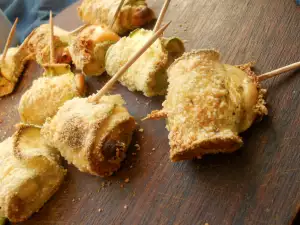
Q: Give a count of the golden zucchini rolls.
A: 9